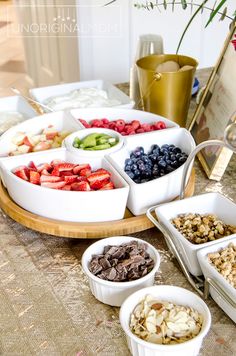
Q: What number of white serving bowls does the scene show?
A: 11